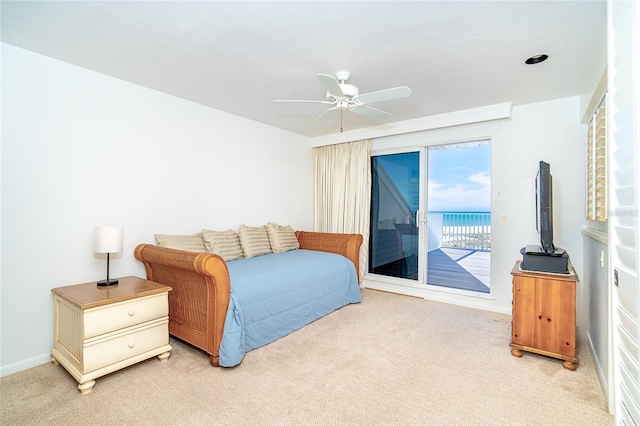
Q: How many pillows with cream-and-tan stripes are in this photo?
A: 4